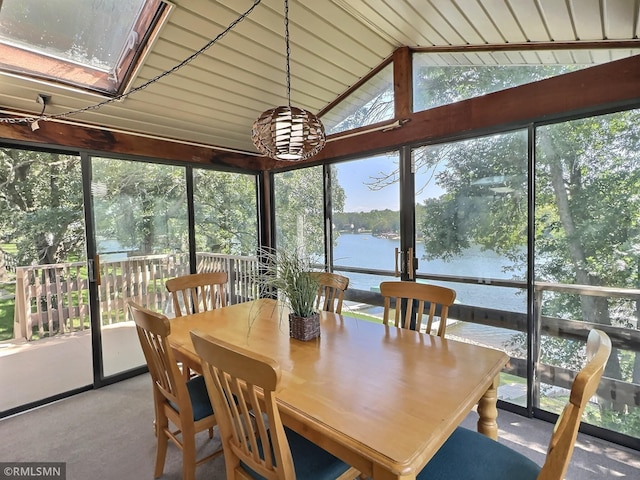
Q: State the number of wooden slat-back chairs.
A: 6